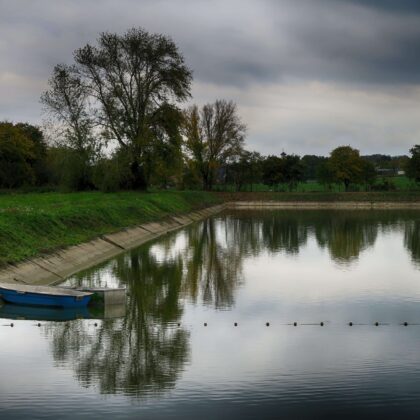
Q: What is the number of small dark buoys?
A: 12